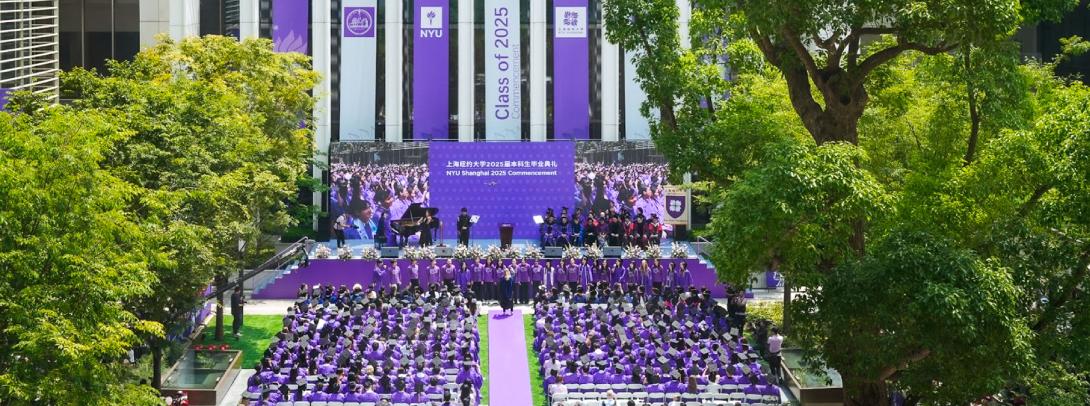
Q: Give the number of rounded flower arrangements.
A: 15